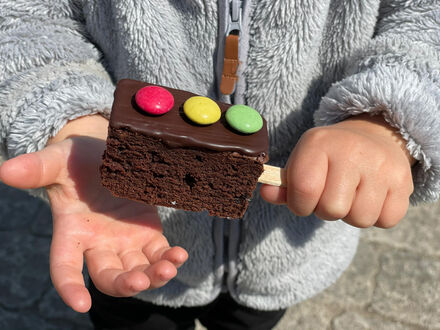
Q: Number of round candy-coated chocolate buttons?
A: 3